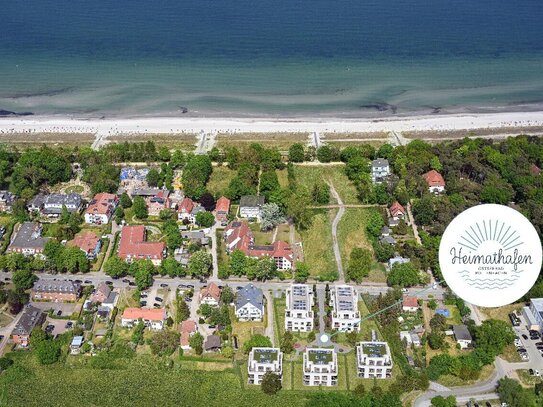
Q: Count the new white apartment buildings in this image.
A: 5